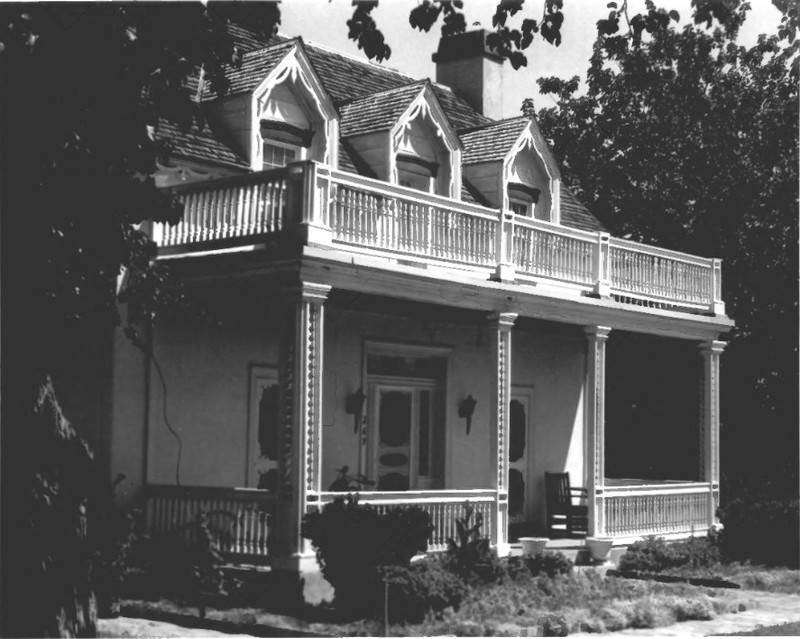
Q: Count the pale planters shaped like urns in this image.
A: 2